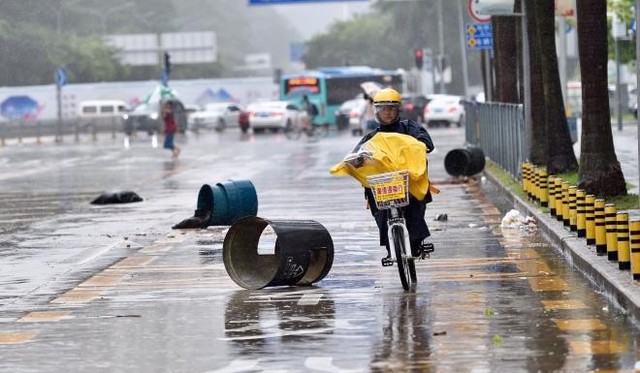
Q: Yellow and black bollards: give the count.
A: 15